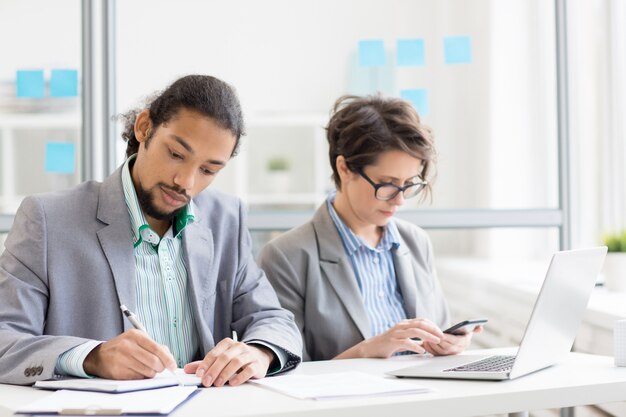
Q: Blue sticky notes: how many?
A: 7